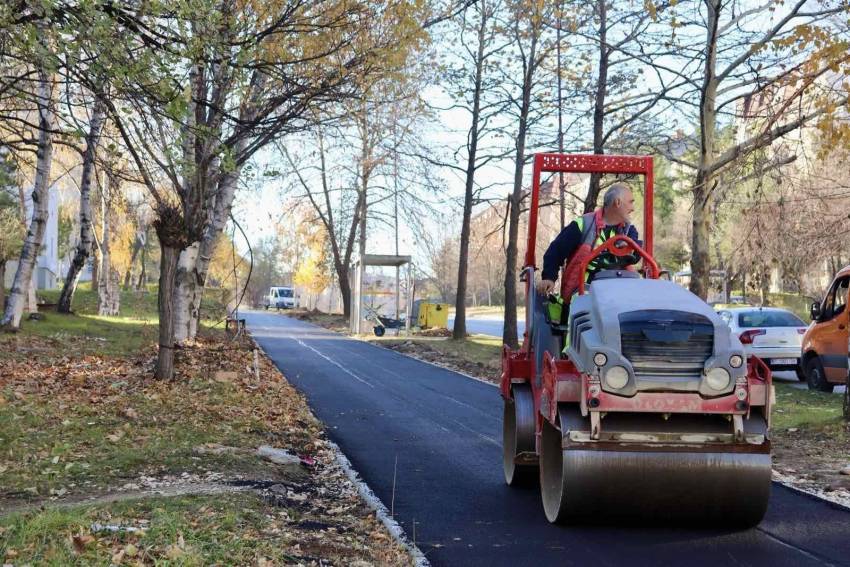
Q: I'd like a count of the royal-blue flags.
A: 0